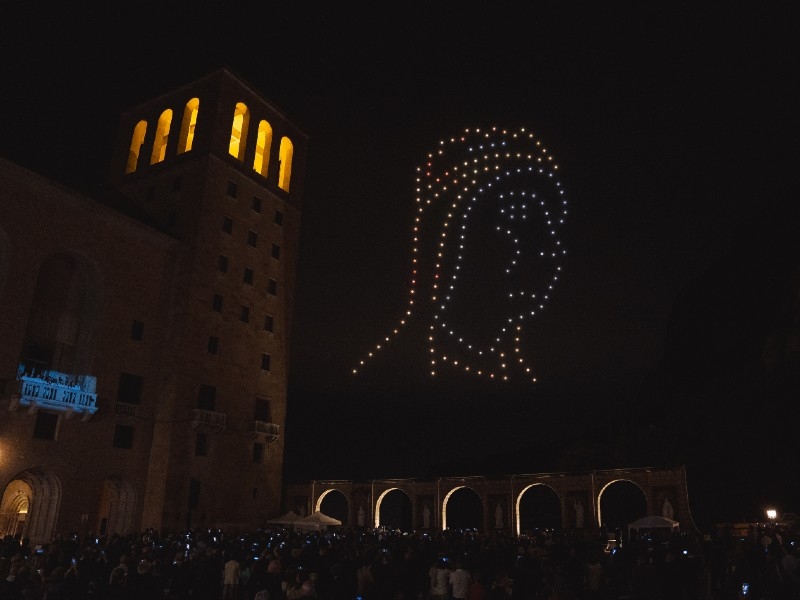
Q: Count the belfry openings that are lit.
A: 6